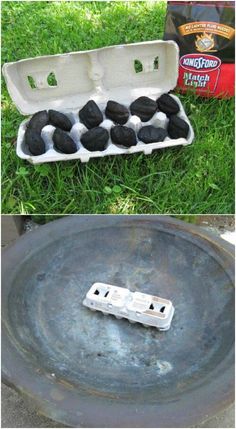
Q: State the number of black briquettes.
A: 12